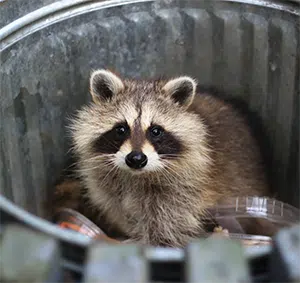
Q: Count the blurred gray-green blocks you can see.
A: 4